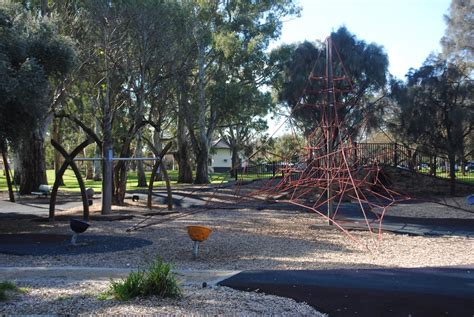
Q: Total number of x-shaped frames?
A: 2